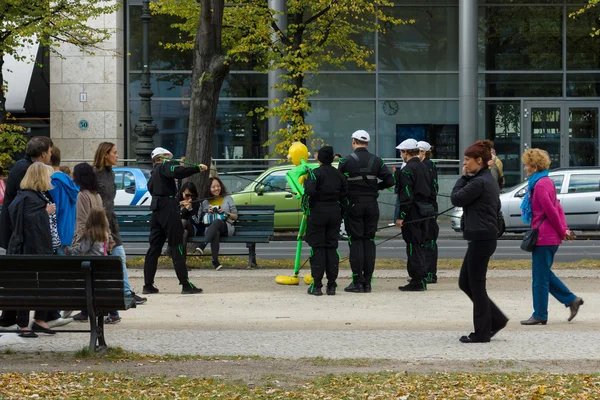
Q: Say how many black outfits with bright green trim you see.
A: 5